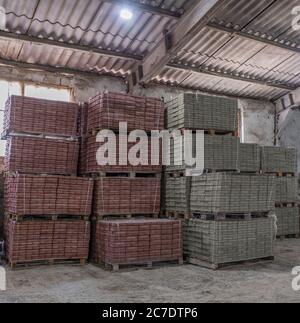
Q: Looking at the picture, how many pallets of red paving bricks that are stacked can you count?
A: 8